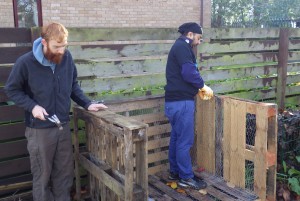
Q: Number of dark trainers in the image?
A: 2